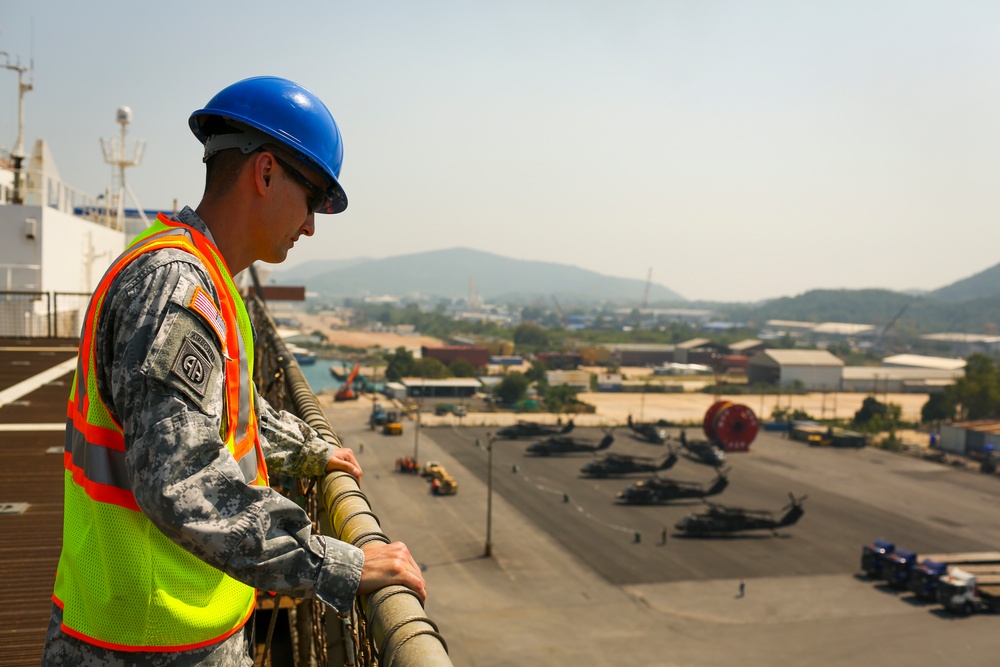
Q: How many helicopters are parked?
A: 7